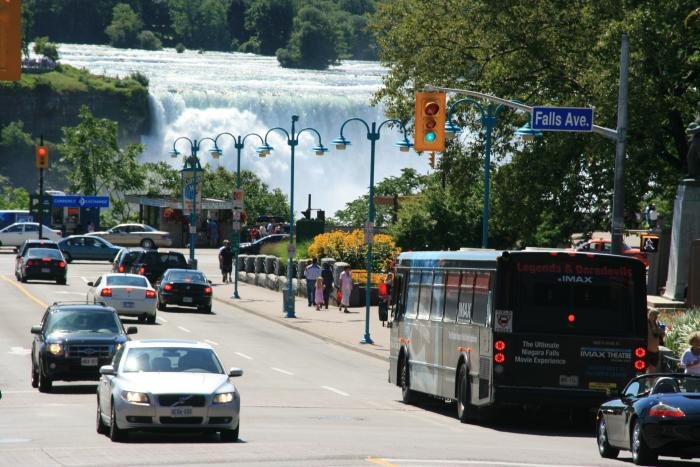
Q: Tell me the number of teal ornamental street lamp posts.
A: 5